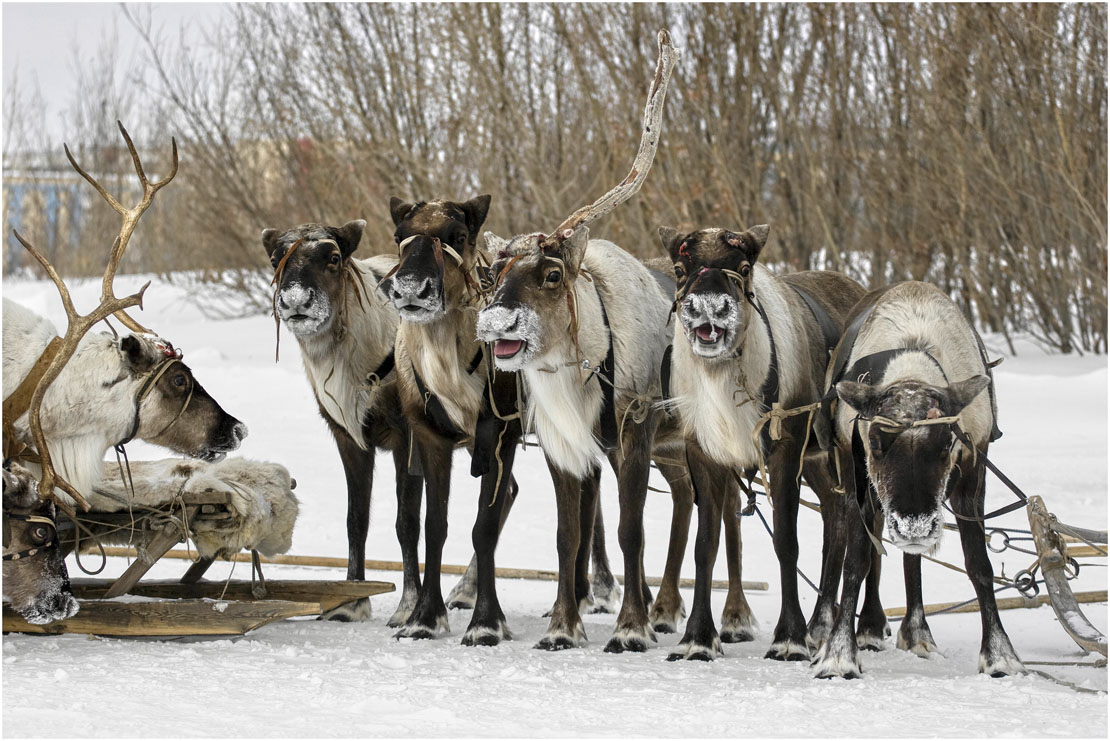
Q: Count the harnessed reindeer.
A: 7